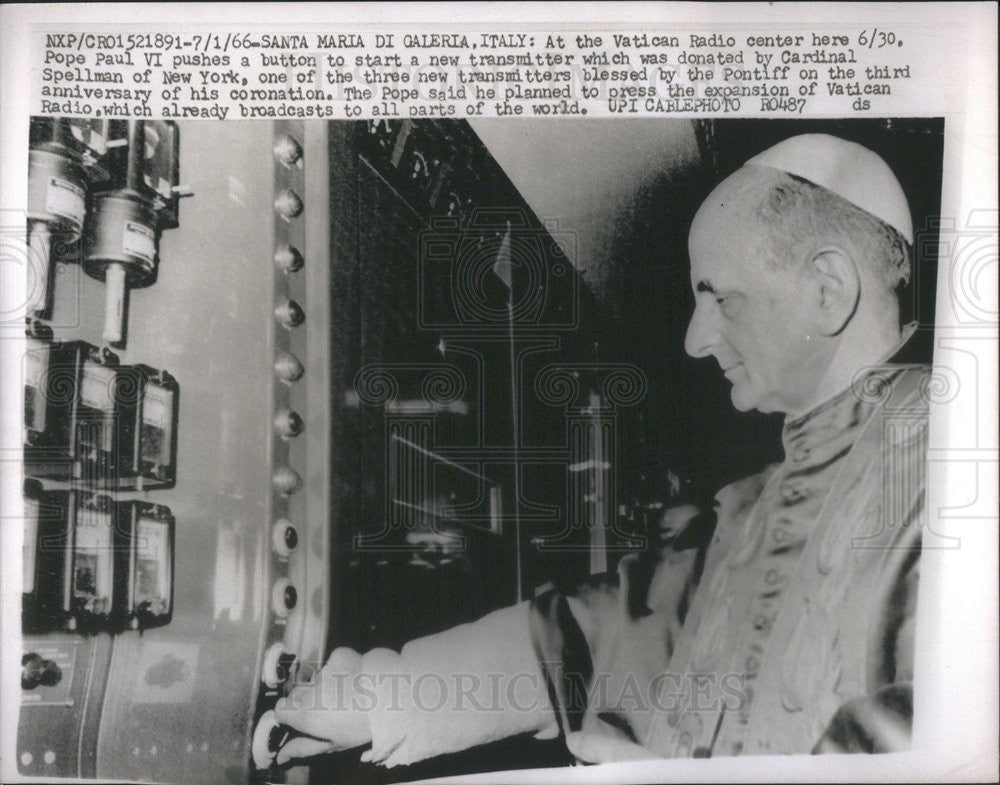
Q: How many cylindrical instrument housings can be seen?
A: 2